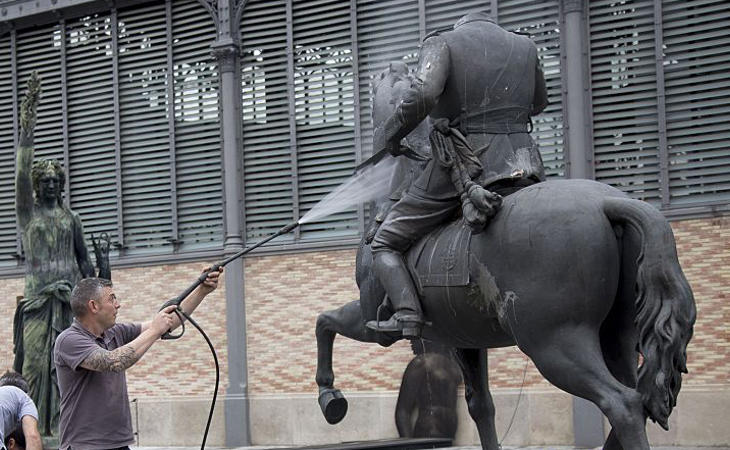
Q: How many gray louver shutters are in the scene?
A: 12